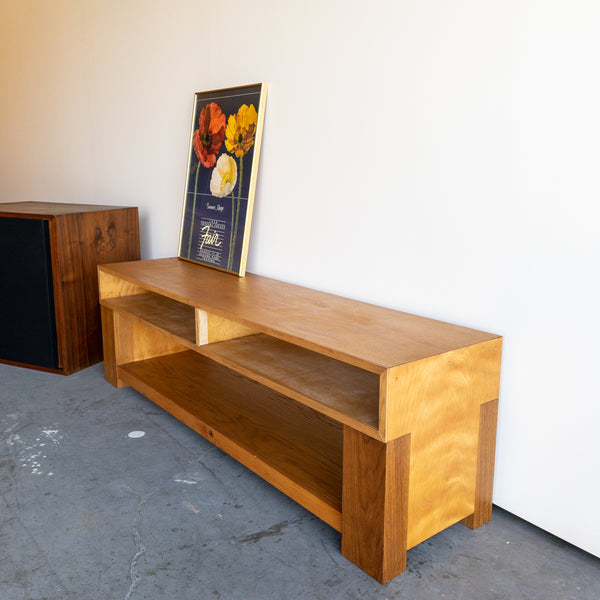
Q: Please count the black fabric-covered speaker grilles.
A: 1